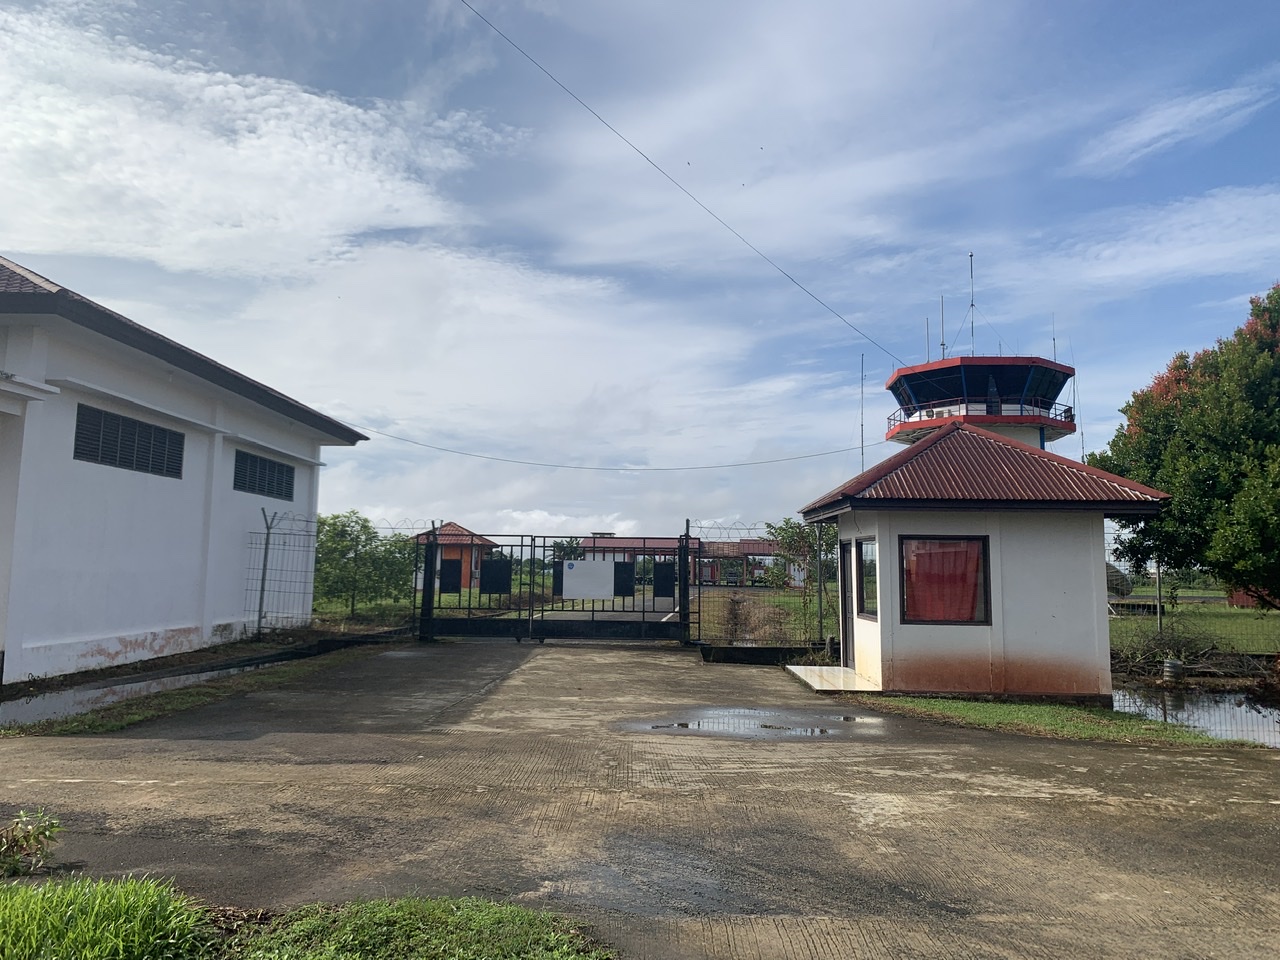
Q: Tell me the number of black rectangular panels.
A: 5